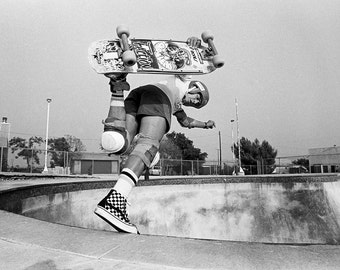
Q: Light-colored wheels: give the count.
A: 4